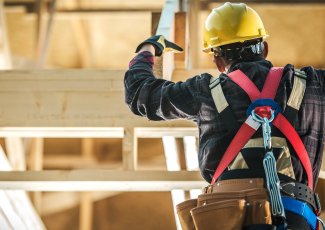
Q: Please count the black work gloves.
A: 1